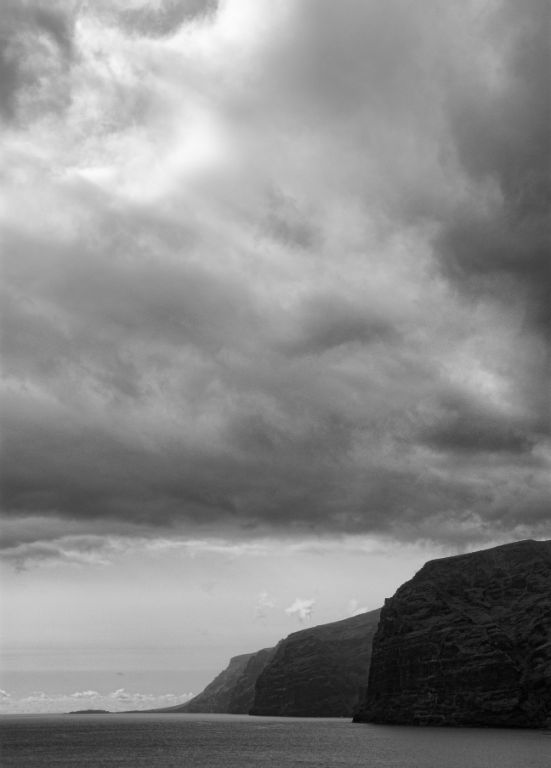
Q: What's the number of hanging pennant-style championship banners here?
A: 0